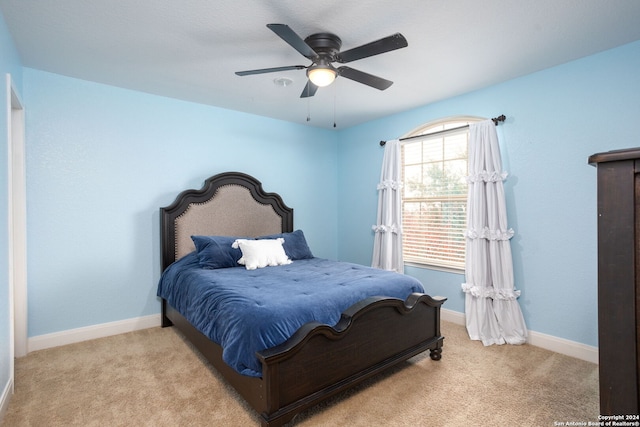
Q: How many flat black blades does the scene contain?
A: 5